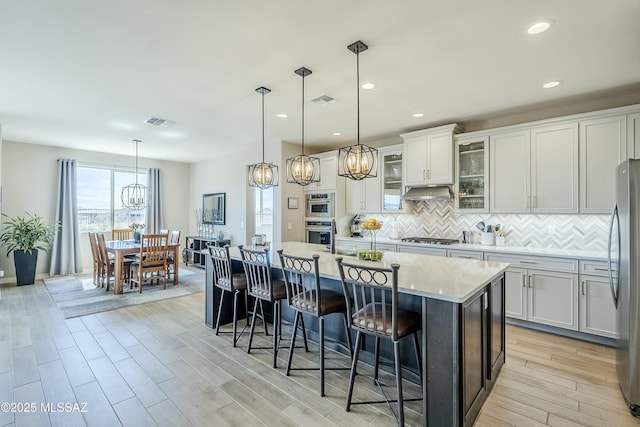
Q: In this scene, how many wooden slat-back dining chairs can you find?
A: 6